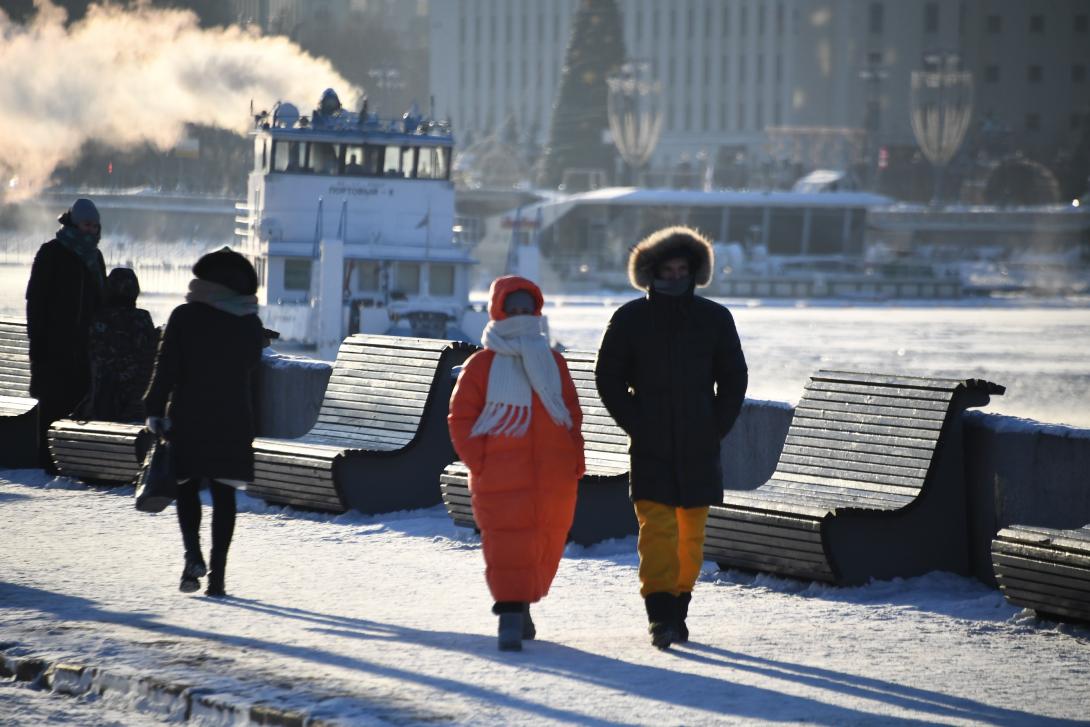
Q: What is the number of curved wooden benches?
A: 6